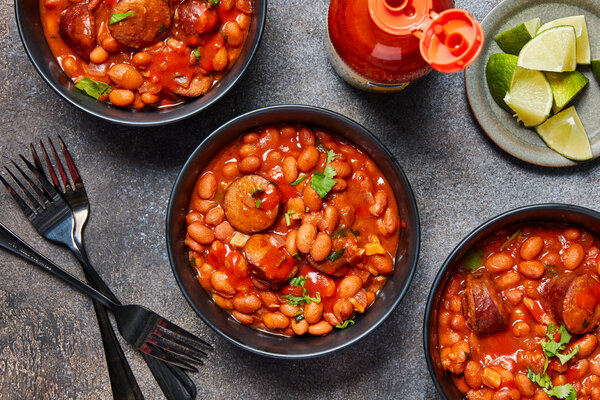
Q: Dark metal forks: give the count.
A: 3